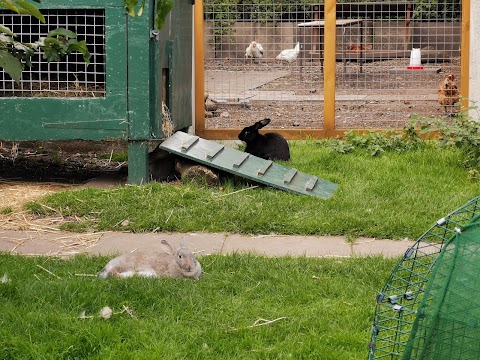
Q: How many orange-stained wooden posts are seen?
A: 3